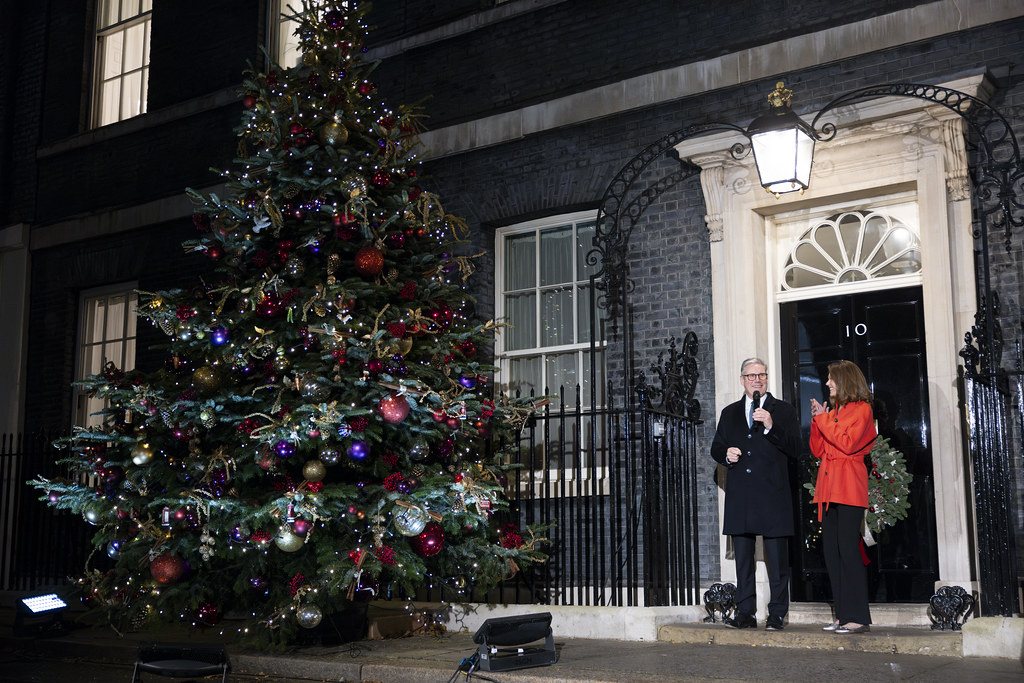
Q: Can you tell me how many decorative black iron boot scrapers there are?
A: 2